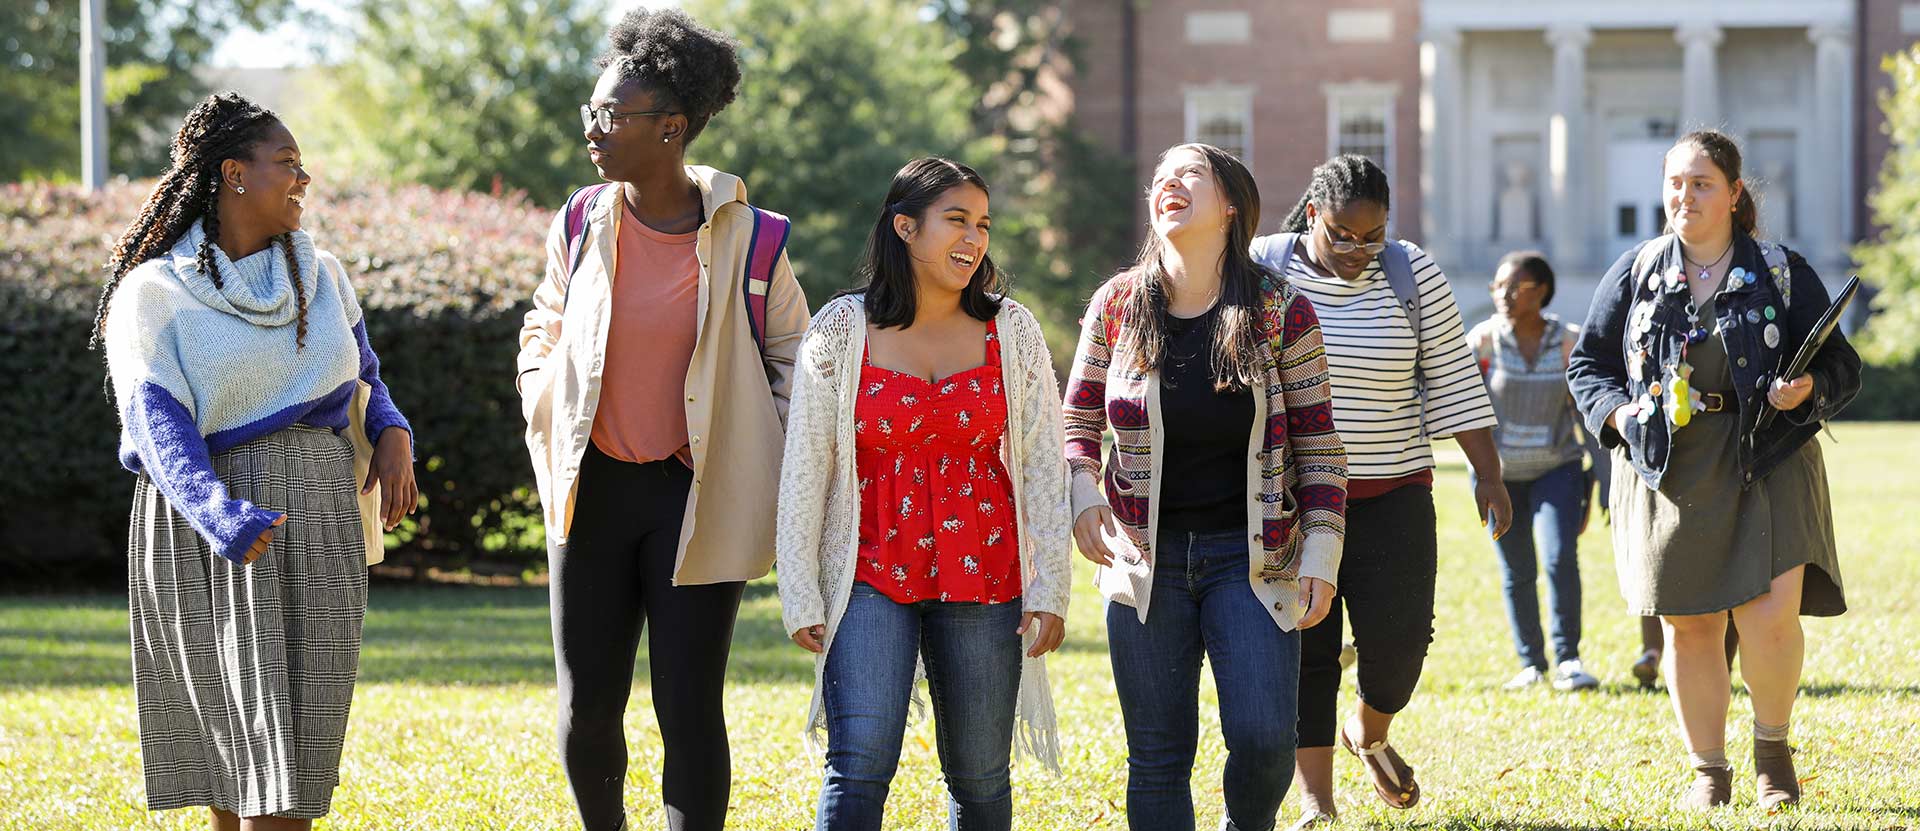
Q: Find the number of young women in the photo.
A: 7